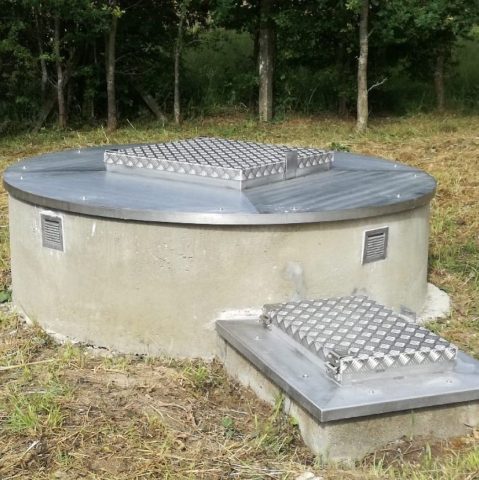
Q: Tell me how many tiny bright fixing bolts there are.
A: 13